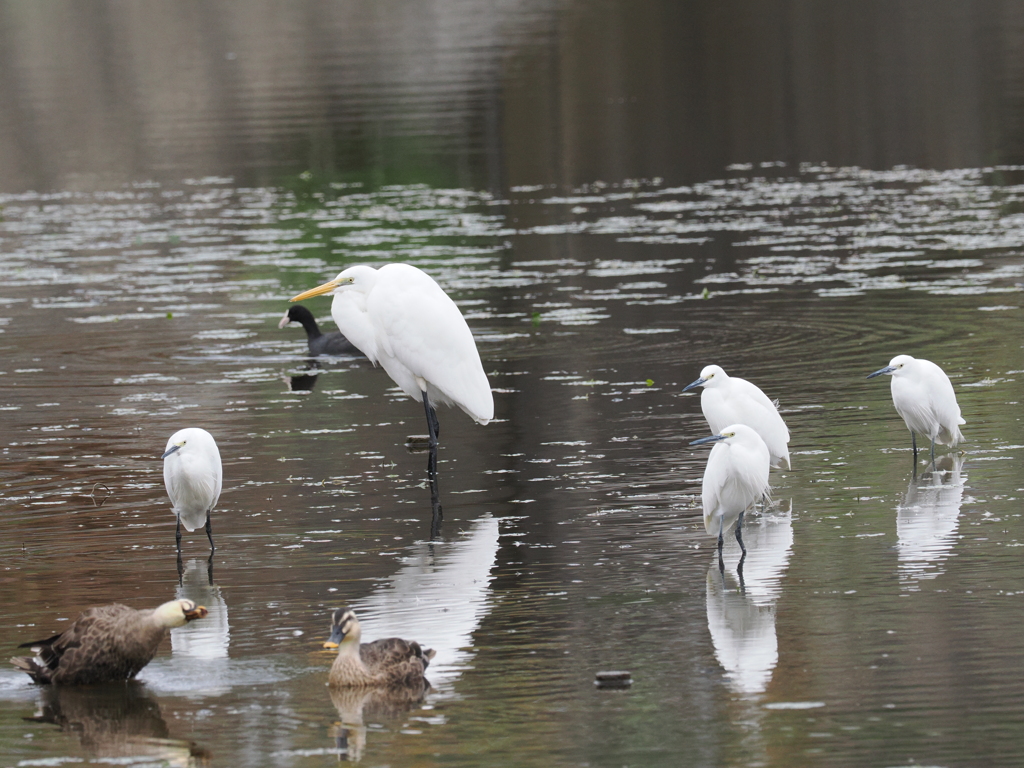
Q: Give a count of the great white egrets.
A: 1